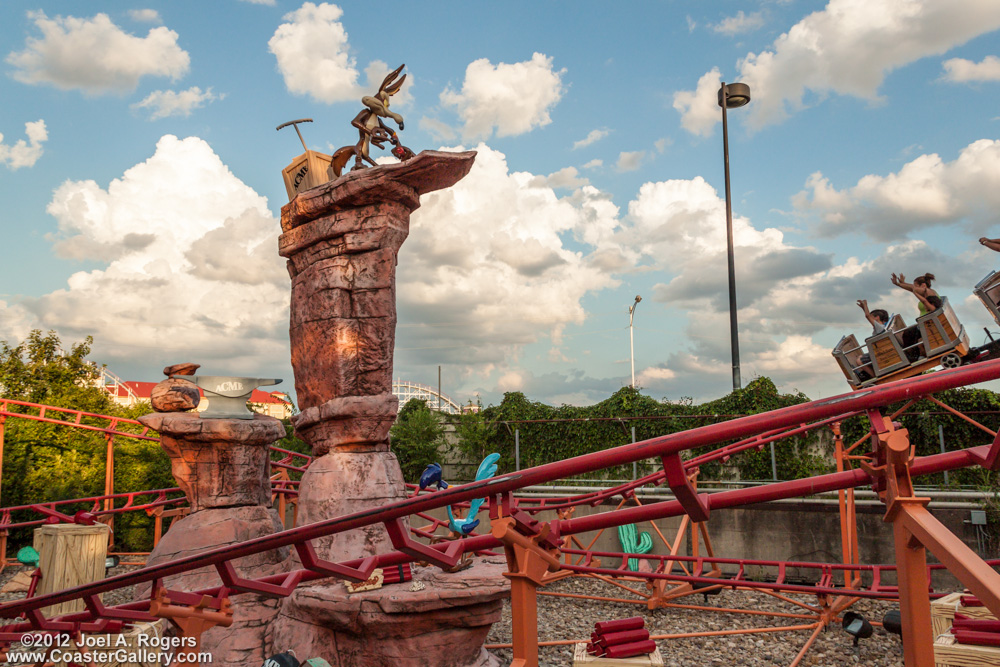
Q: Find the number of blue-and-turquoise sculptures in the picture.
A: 1